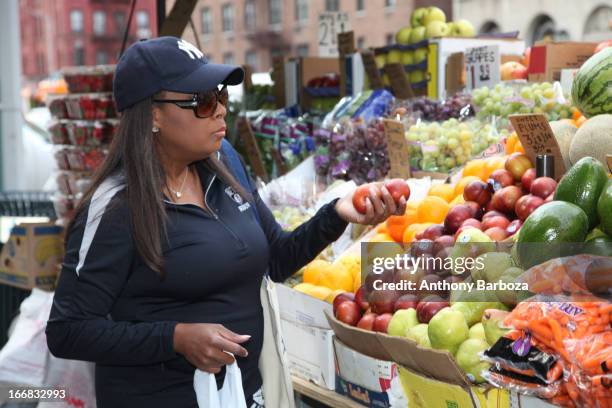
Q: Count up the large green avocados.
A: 3